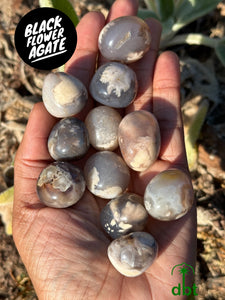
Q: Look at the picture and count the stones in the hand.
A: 11